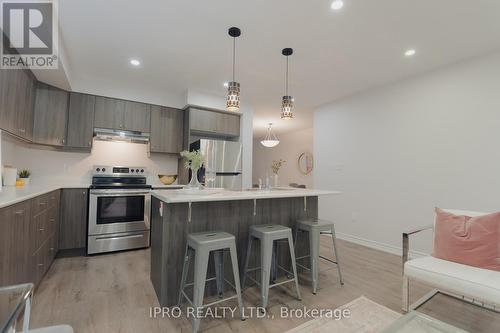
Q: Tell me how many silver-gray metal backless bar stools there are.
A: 3